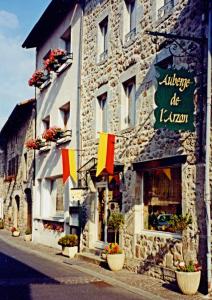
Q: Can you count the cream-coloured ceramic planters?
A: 5